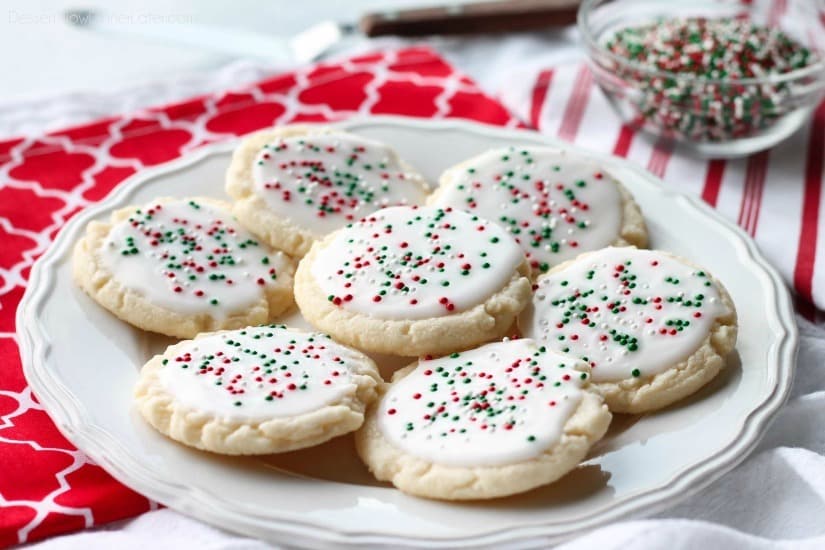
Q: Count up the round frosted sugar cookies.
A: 7